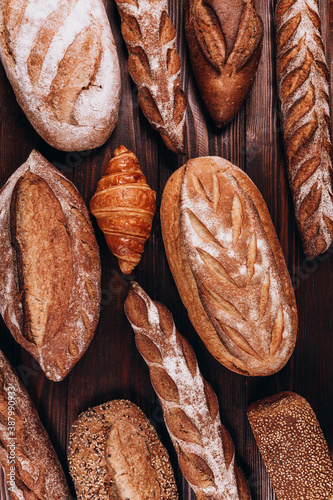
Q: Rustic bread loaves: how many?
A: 10